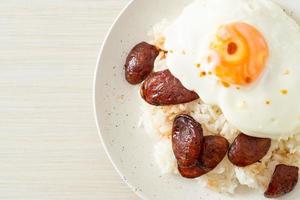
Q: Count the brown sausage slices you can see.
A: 6